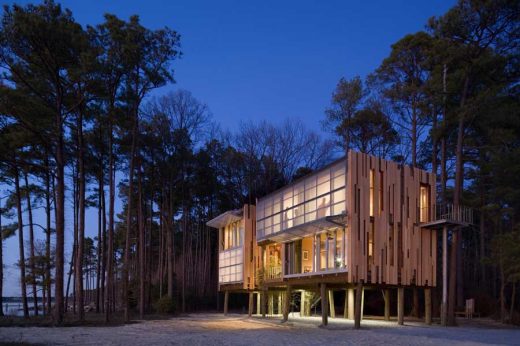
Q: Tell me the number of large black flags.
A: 0